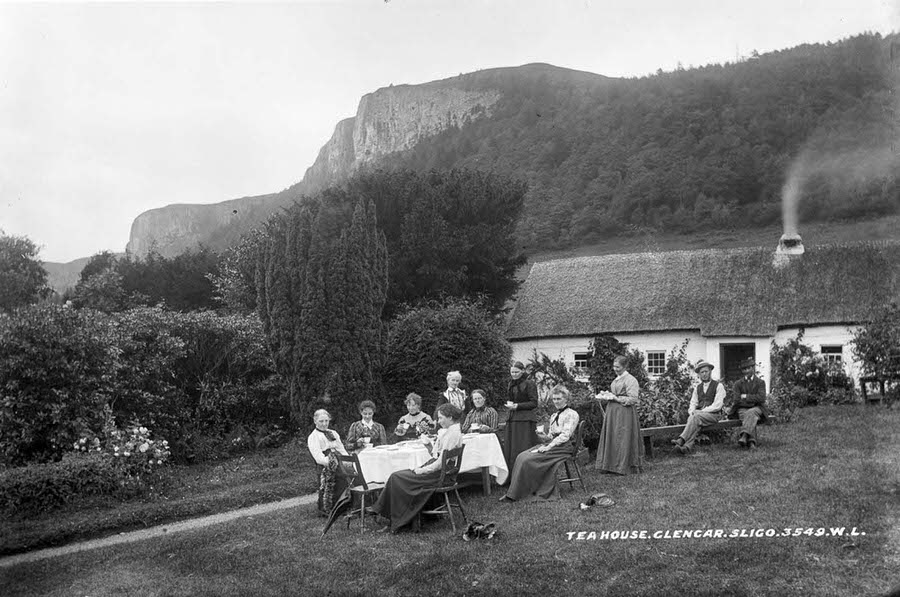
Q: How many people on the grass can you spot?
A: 11